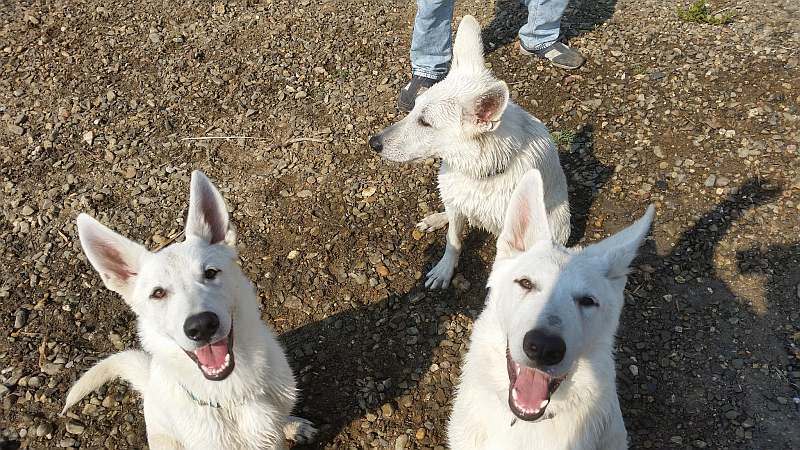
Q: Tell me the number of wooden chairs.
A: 0